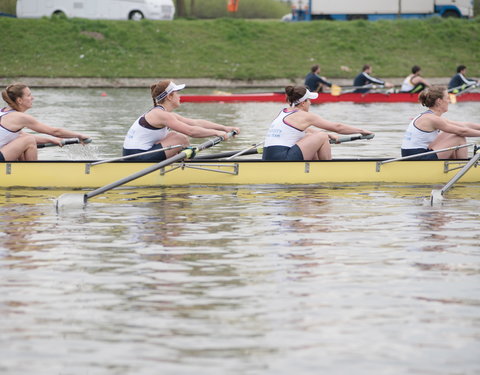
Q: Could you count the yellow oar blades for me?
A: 3